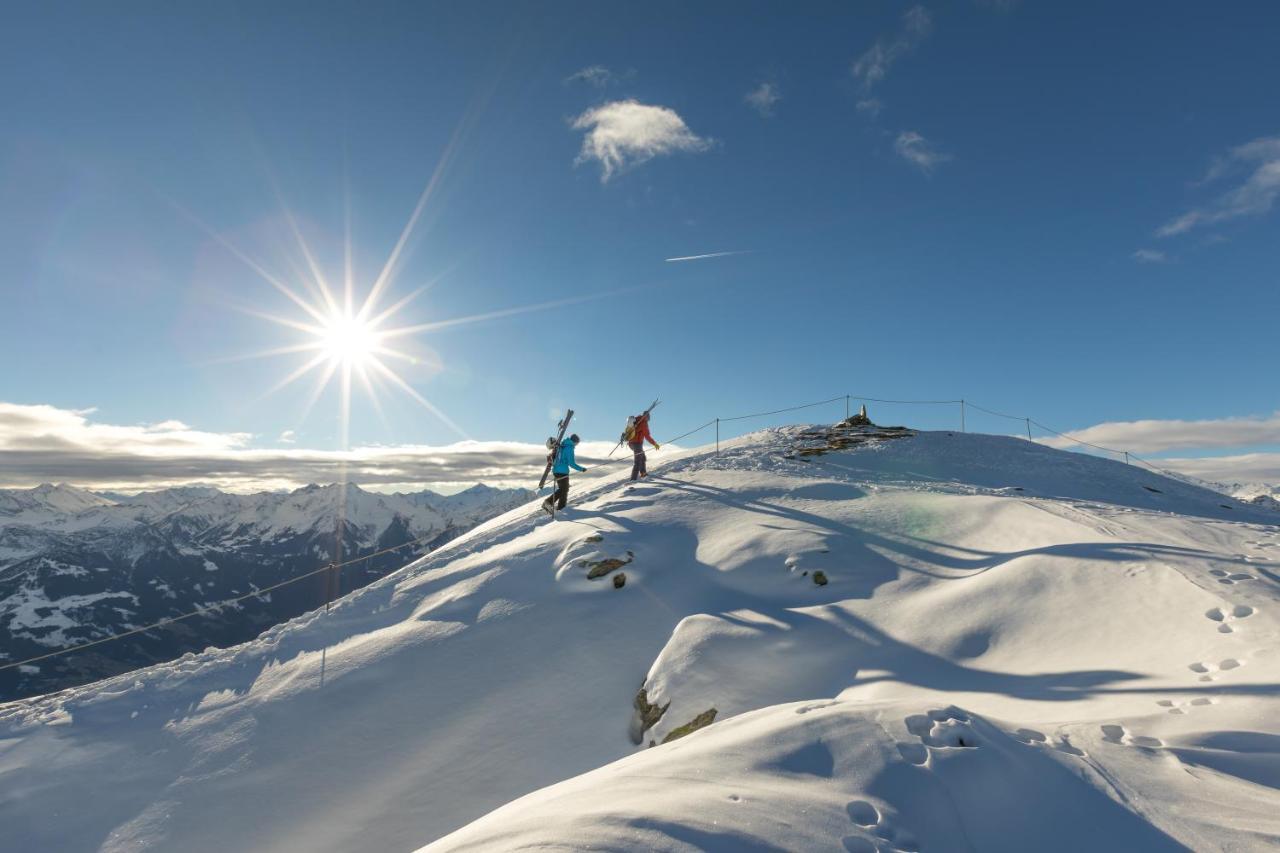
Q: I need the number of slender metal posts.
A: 7